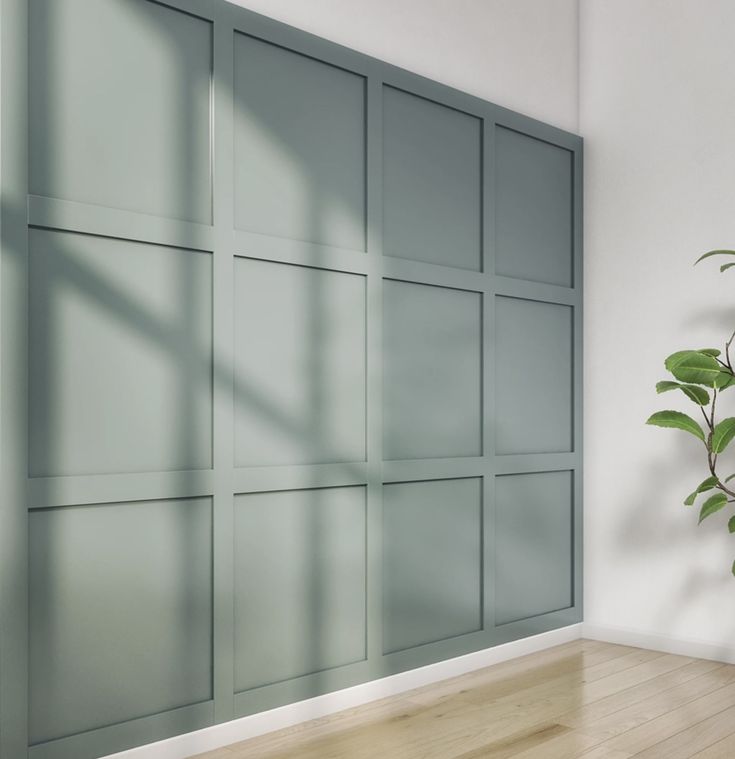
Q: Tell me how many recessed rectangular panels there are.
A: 12